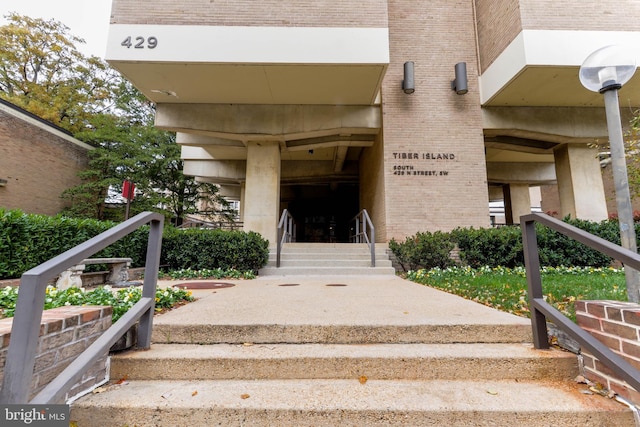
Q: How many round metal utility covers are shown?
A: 3